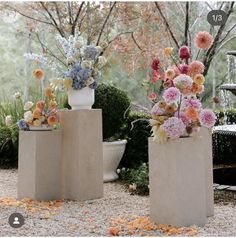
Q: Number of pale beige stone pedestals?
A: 4